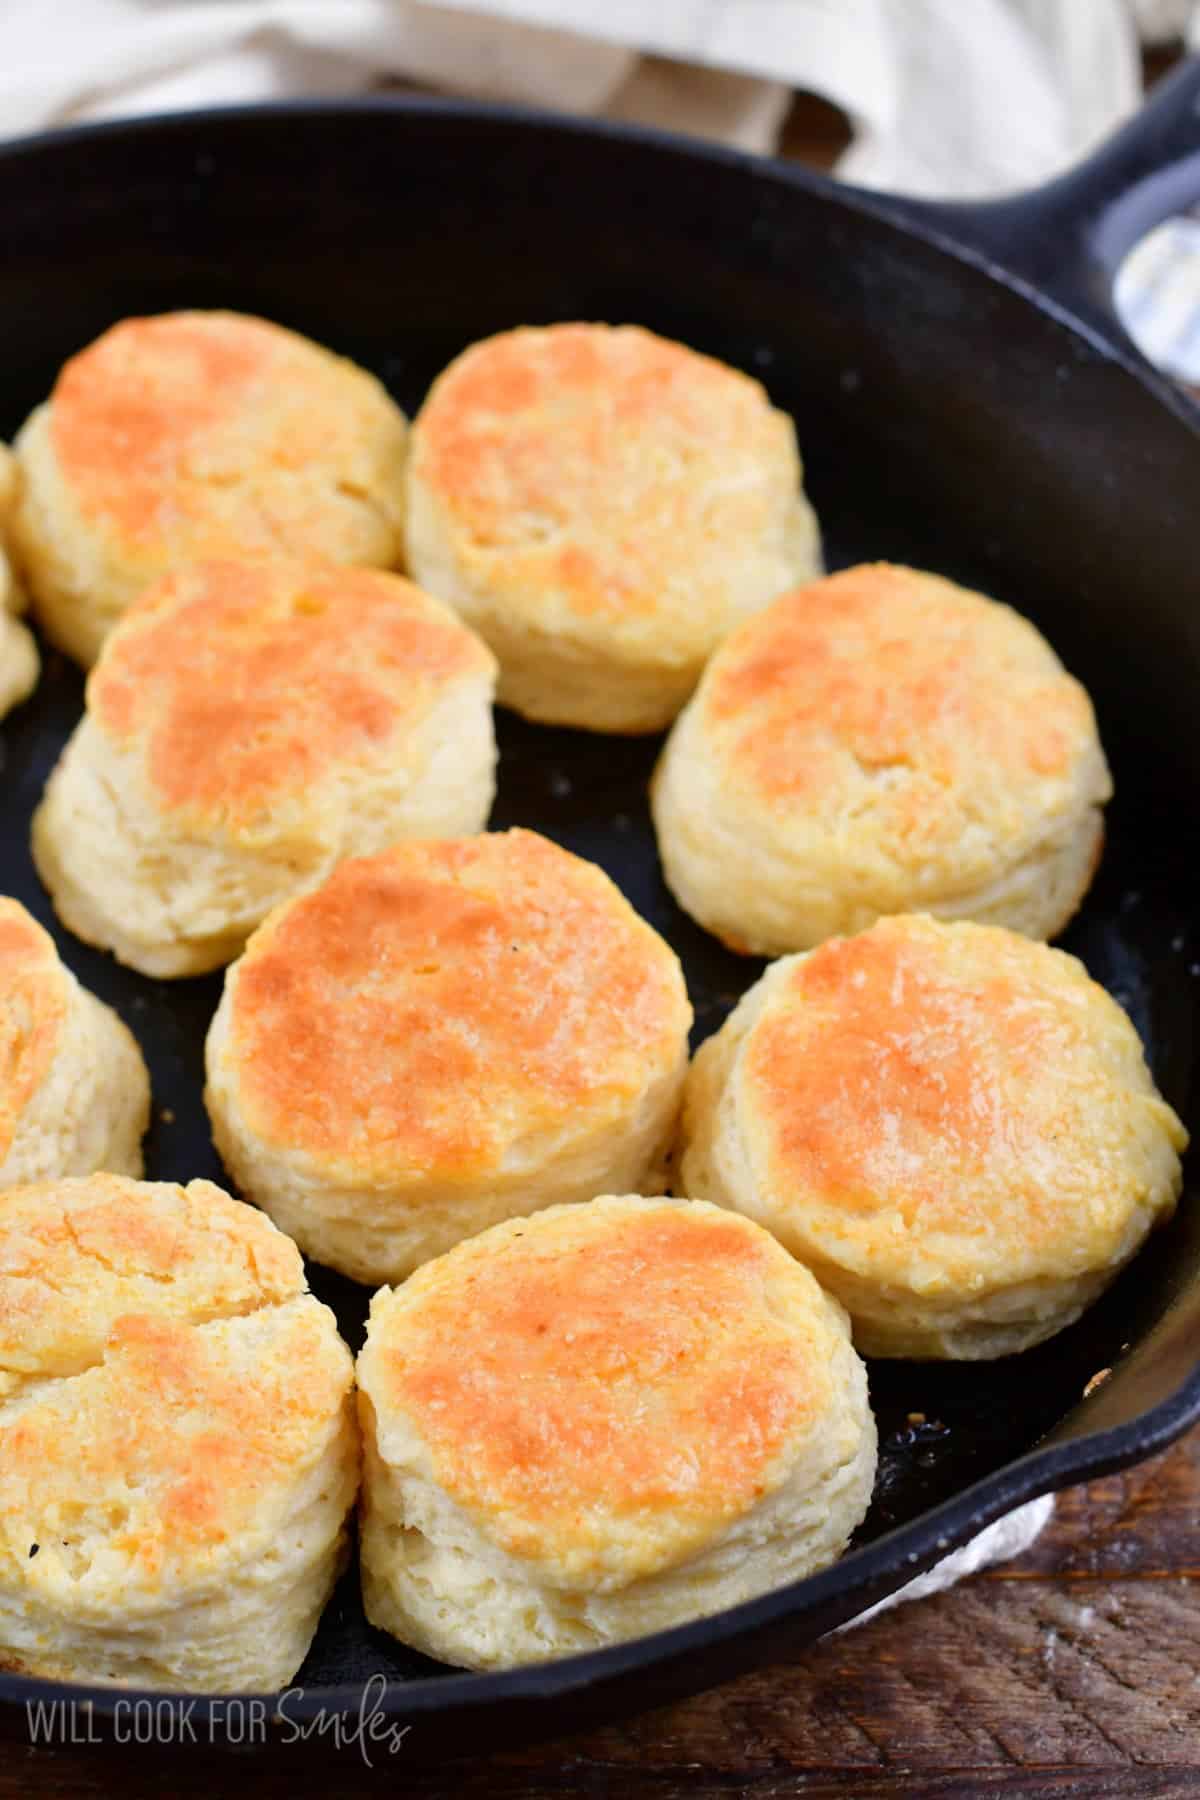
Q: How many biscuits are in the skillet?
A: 10